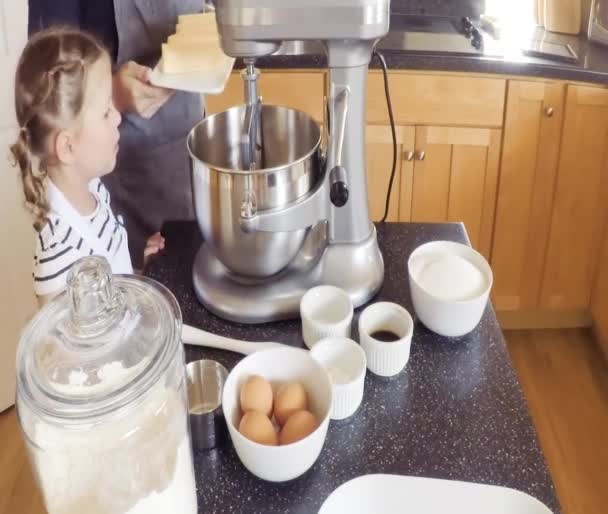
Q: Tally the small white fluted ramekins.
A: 3